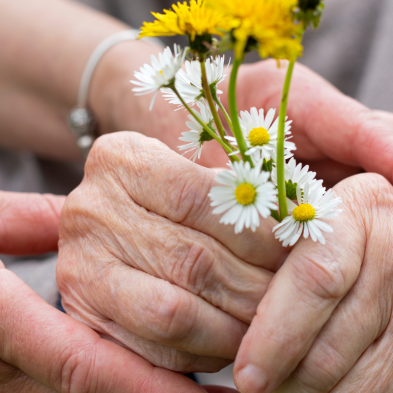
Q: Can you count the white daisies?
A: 7